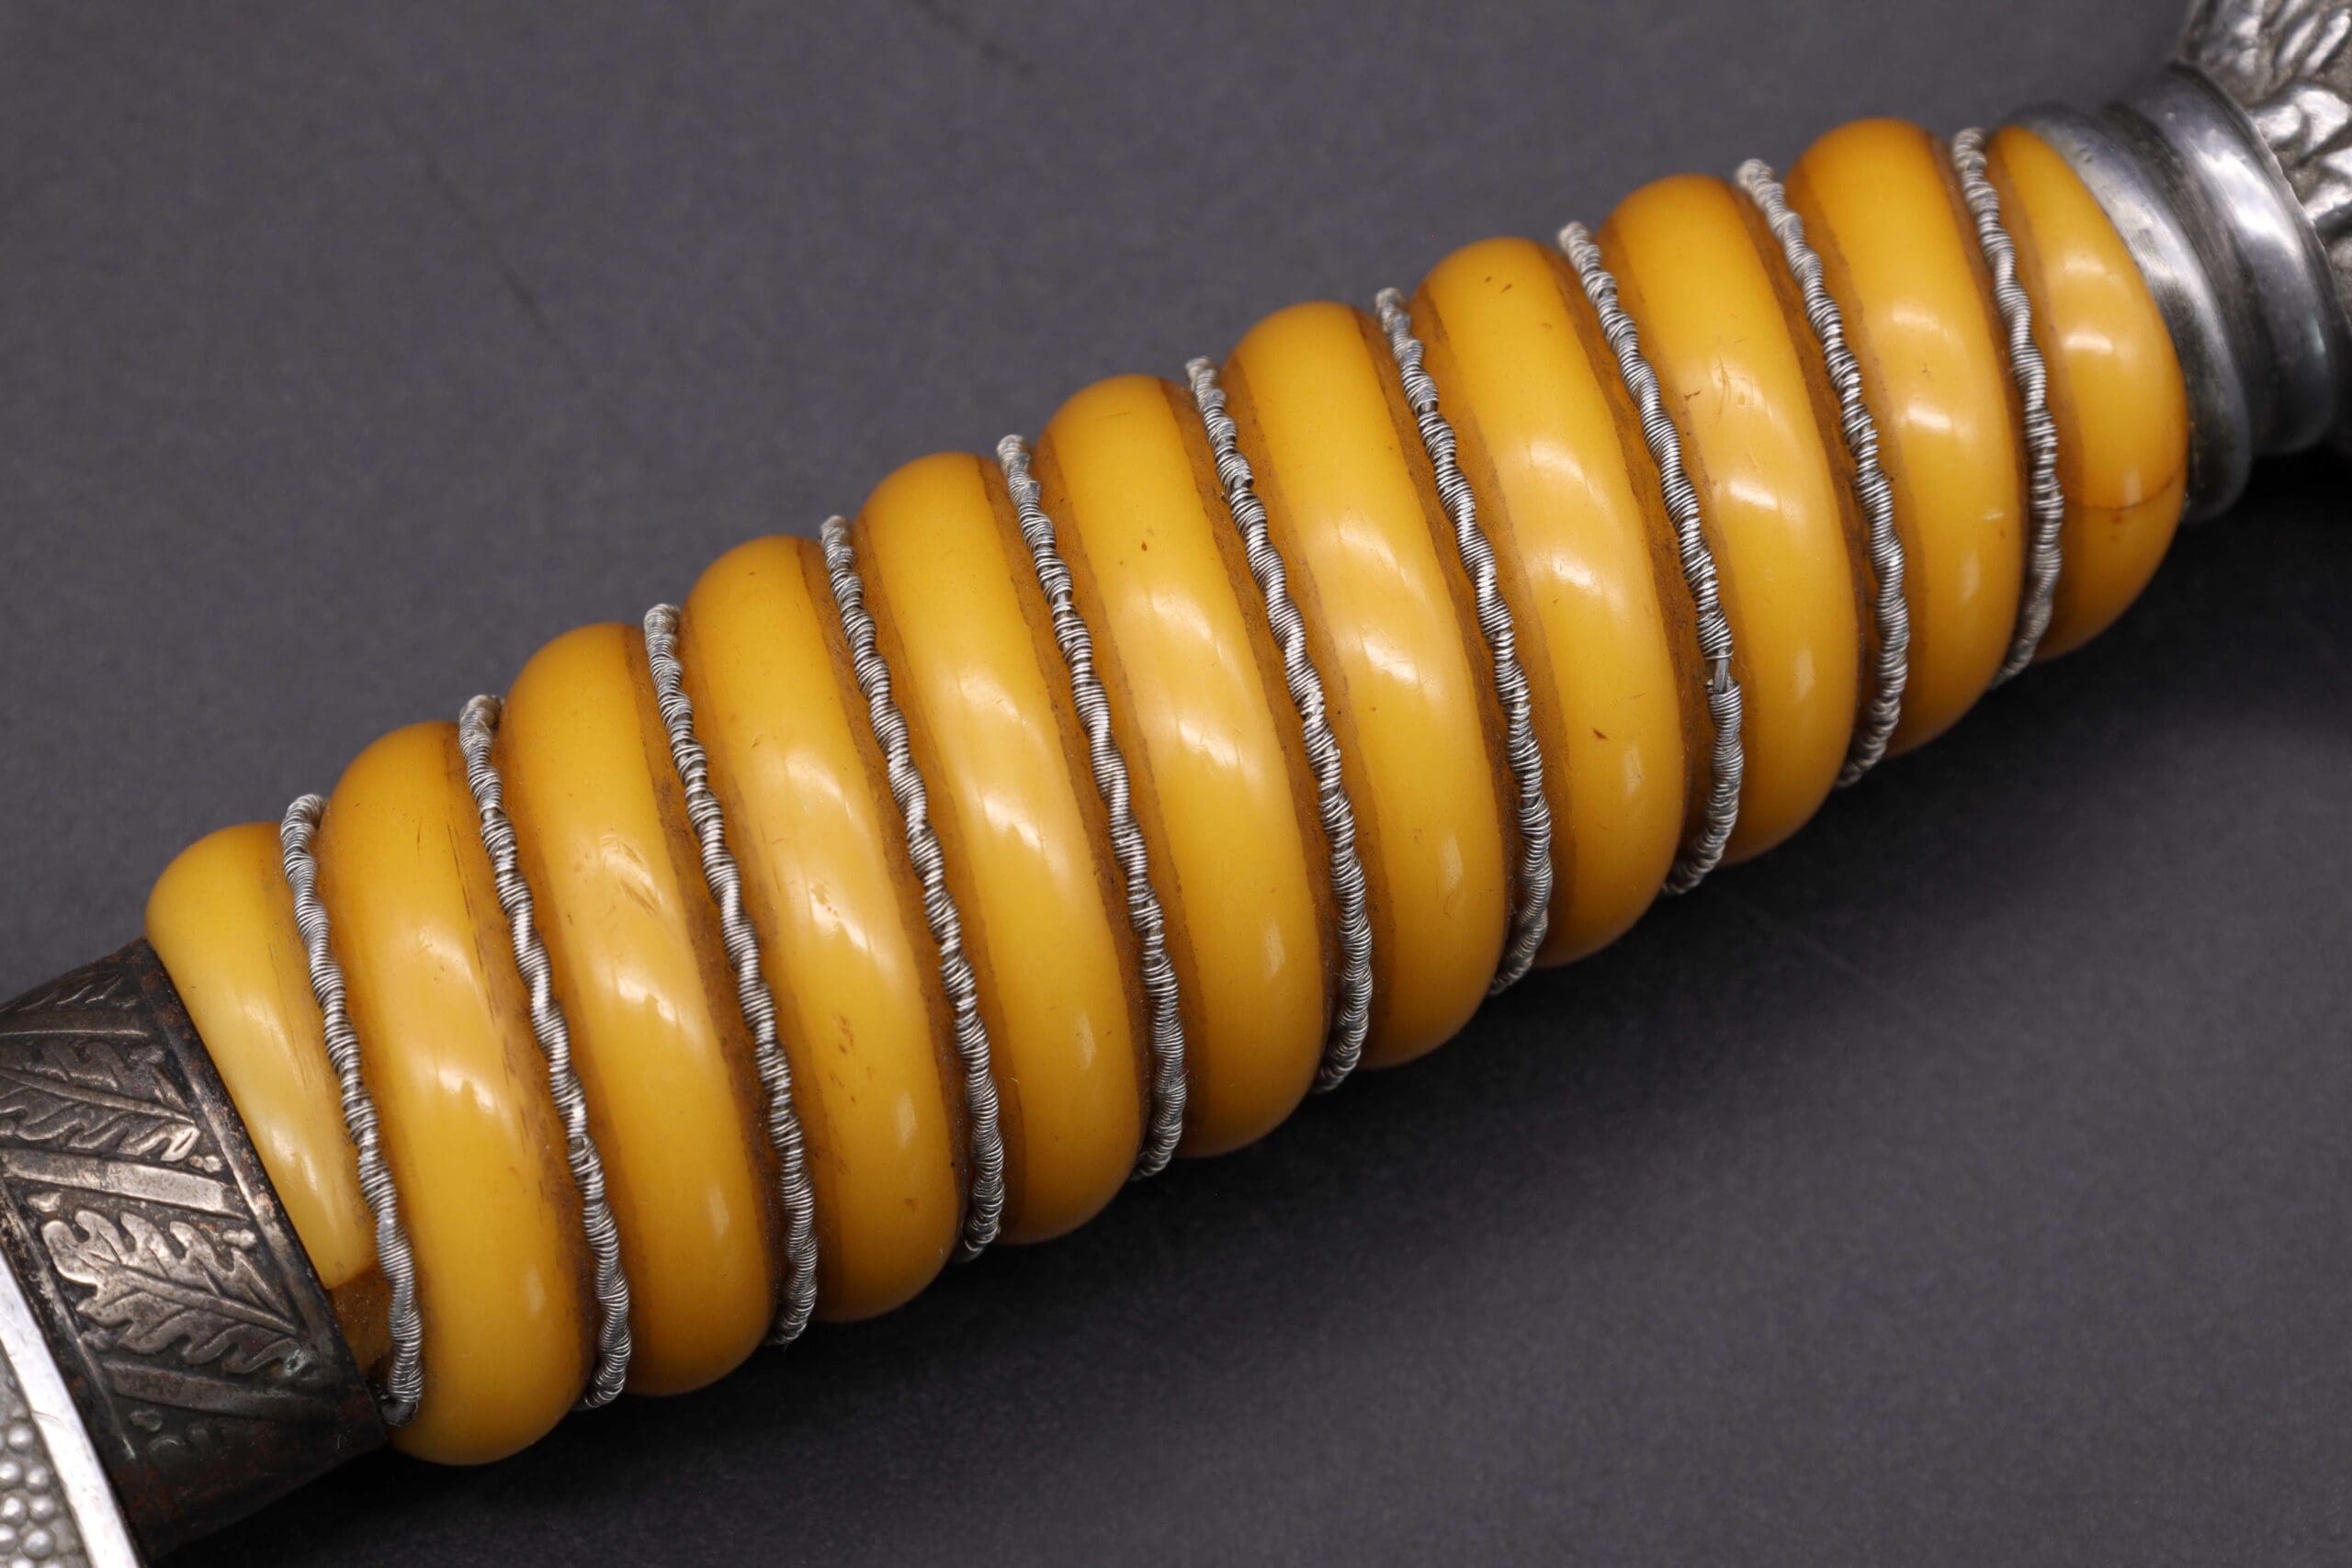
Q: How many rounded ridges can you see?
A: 11